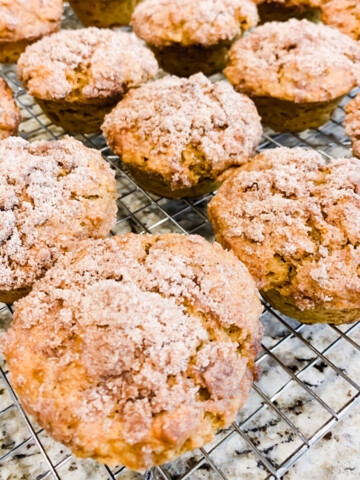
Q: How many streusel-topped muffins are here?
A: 13